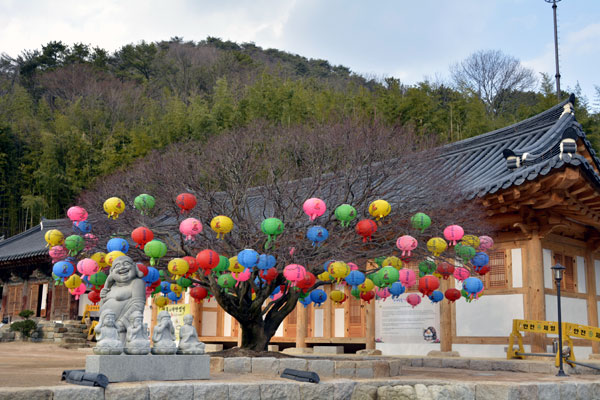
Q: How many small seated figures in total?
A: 4